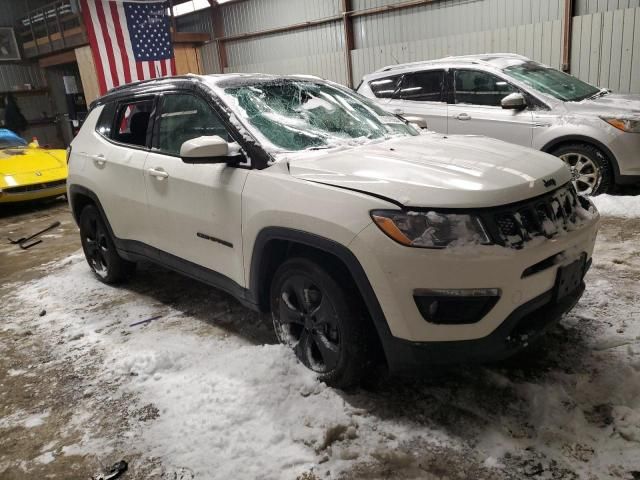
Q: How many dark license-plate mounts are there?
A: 1